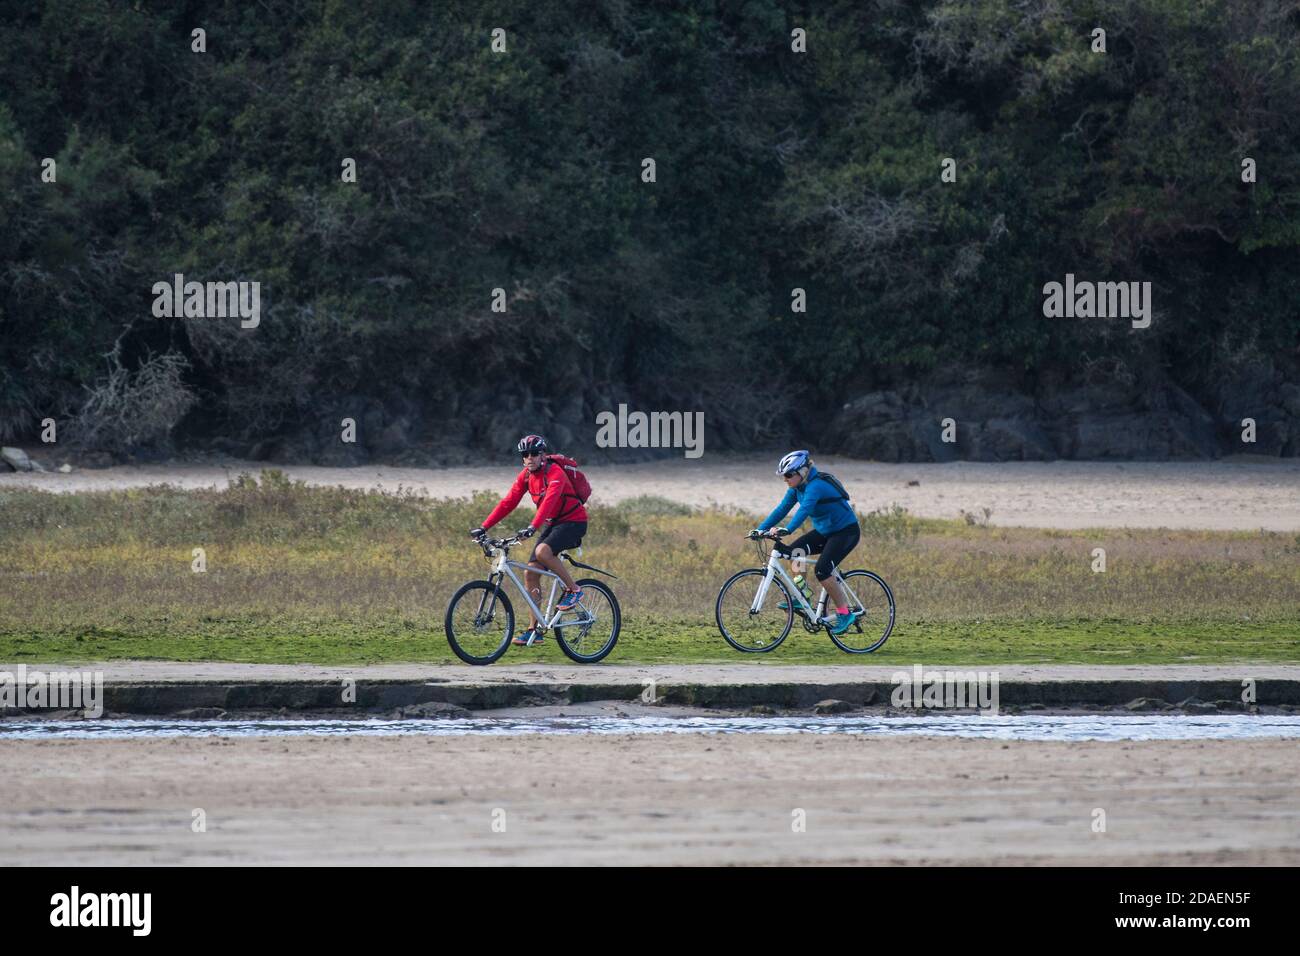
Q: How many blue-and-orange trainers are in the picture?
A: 2